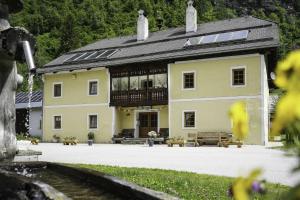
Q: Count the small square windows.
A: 7